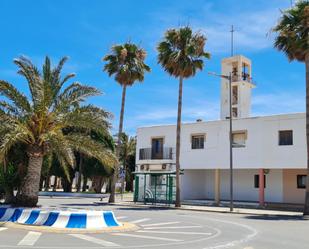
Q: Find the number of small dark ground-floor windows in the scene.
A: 2